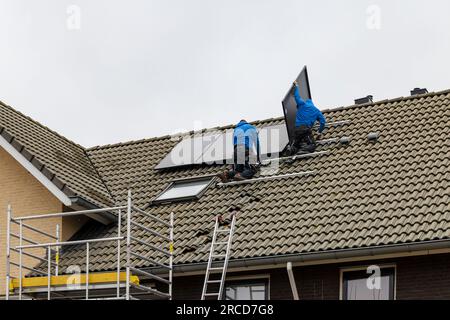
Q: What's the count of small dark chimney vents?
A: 2